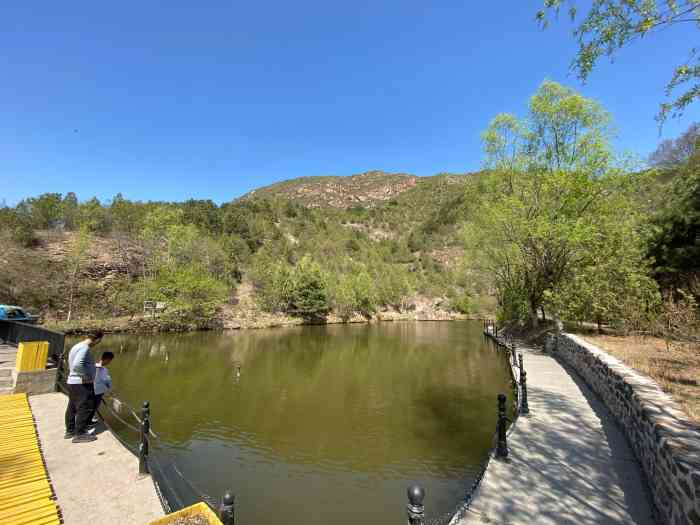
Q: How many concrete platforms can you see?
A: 2